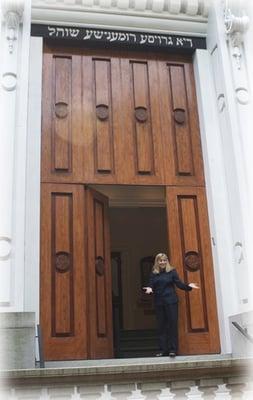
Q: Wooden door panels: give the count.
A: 7